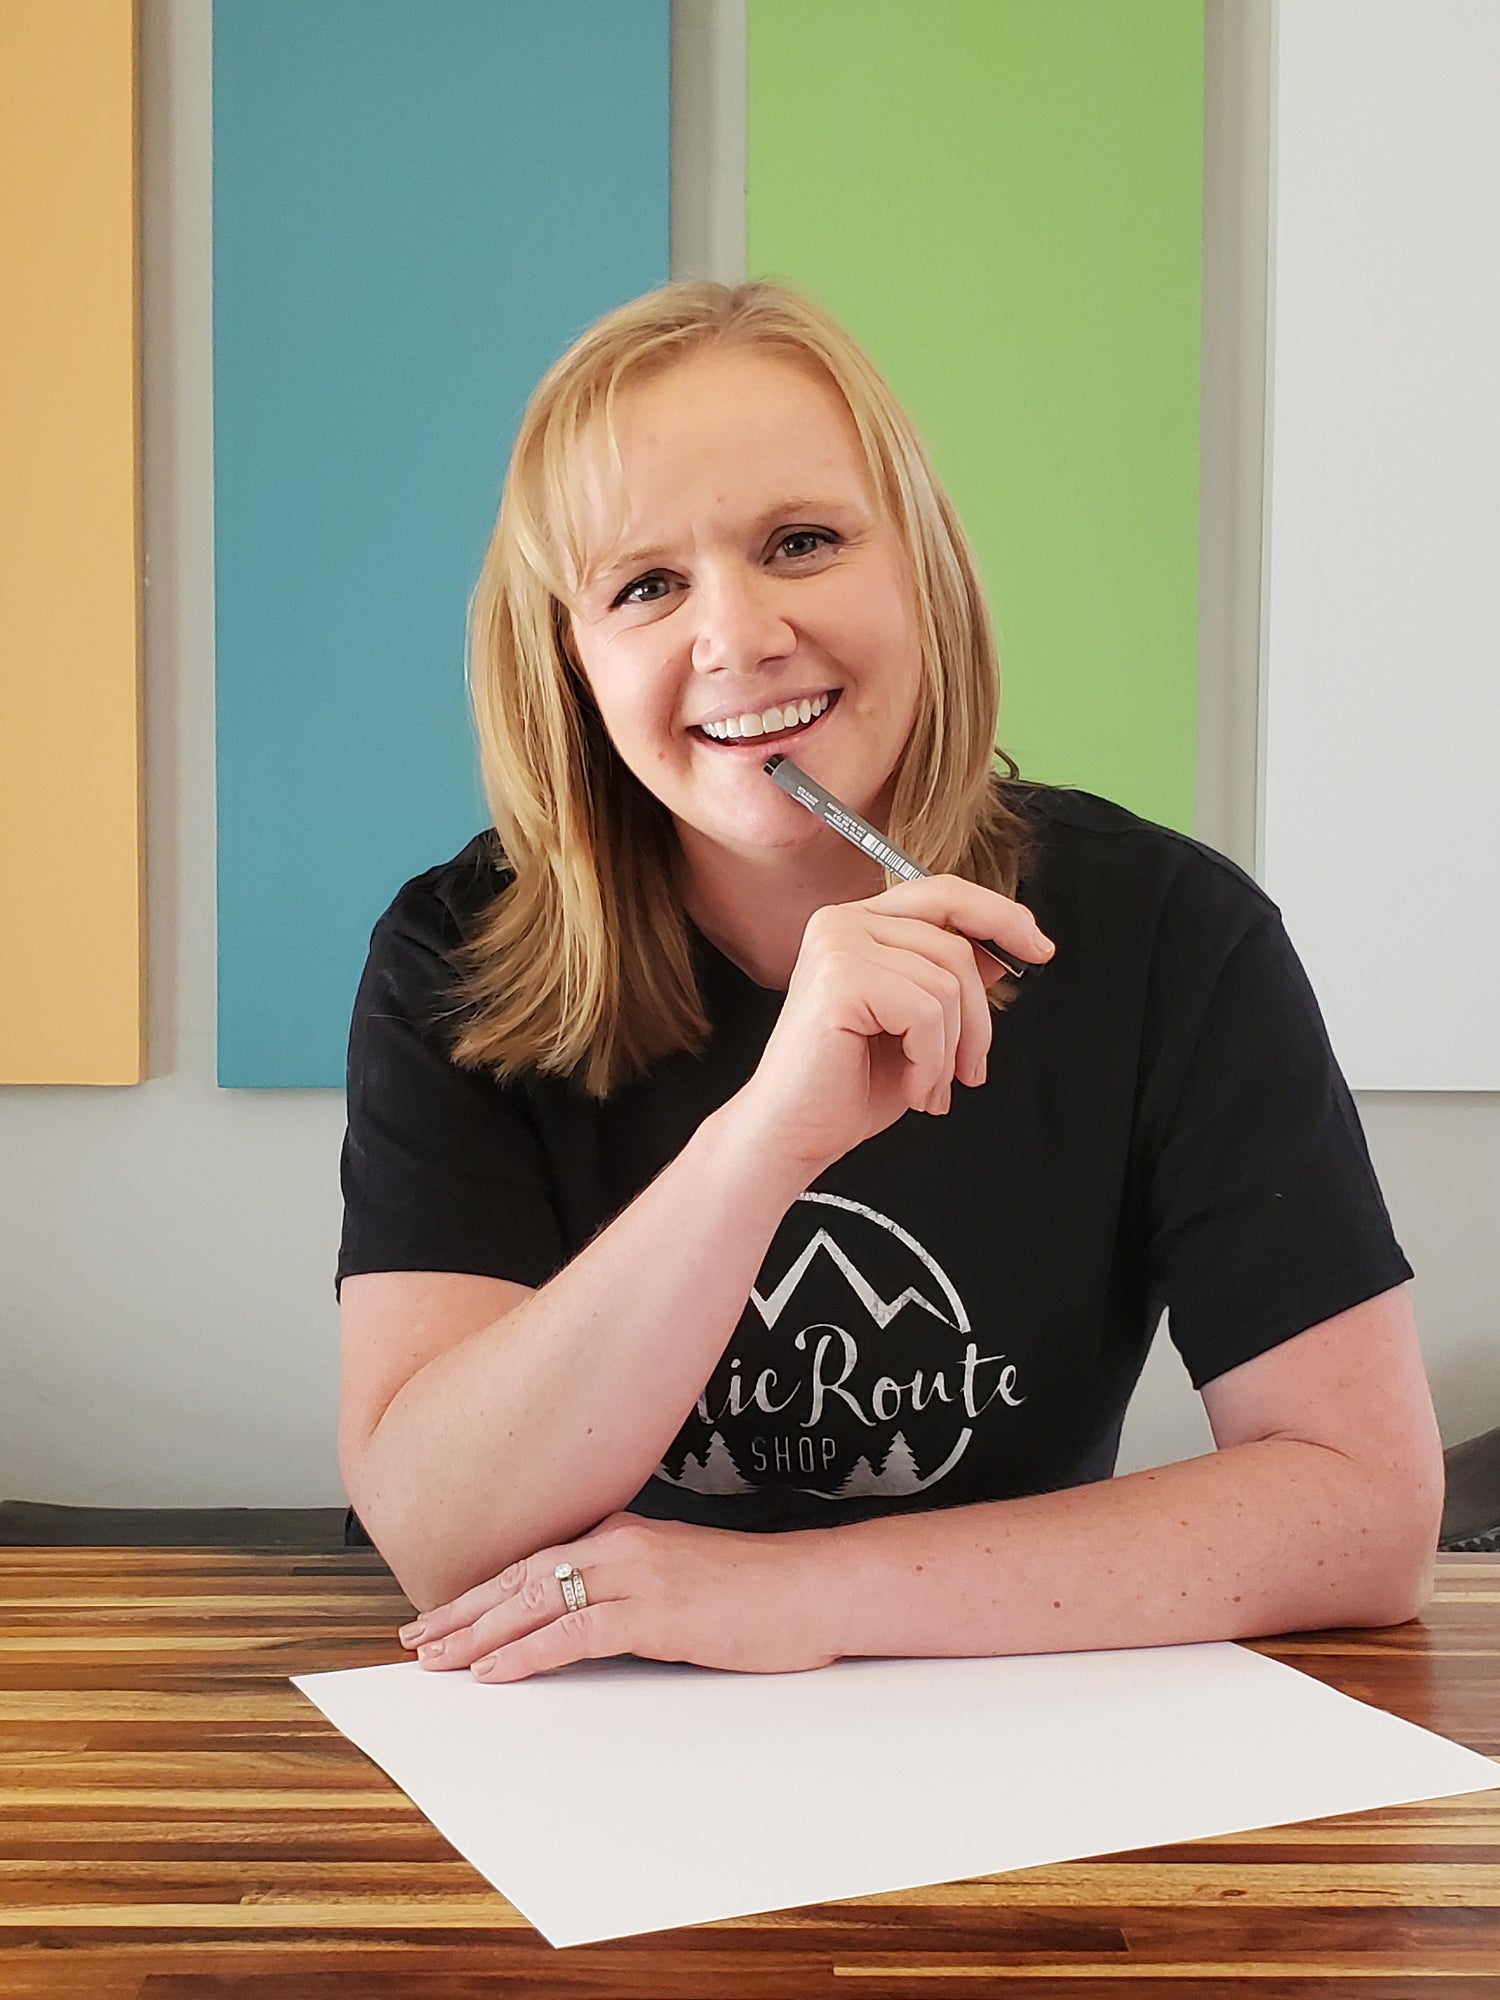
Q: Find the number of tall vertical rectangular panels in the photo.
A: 4